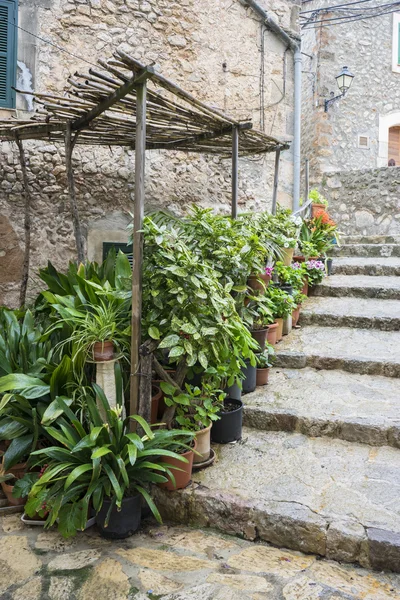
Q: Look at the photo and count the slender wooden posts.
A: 5